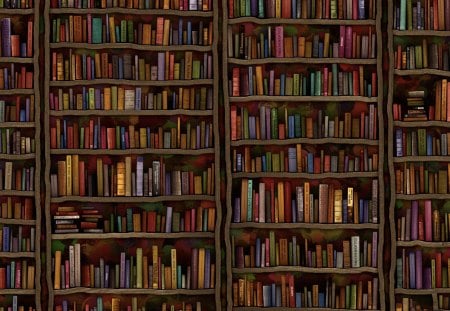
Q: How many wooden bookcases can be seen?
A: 4